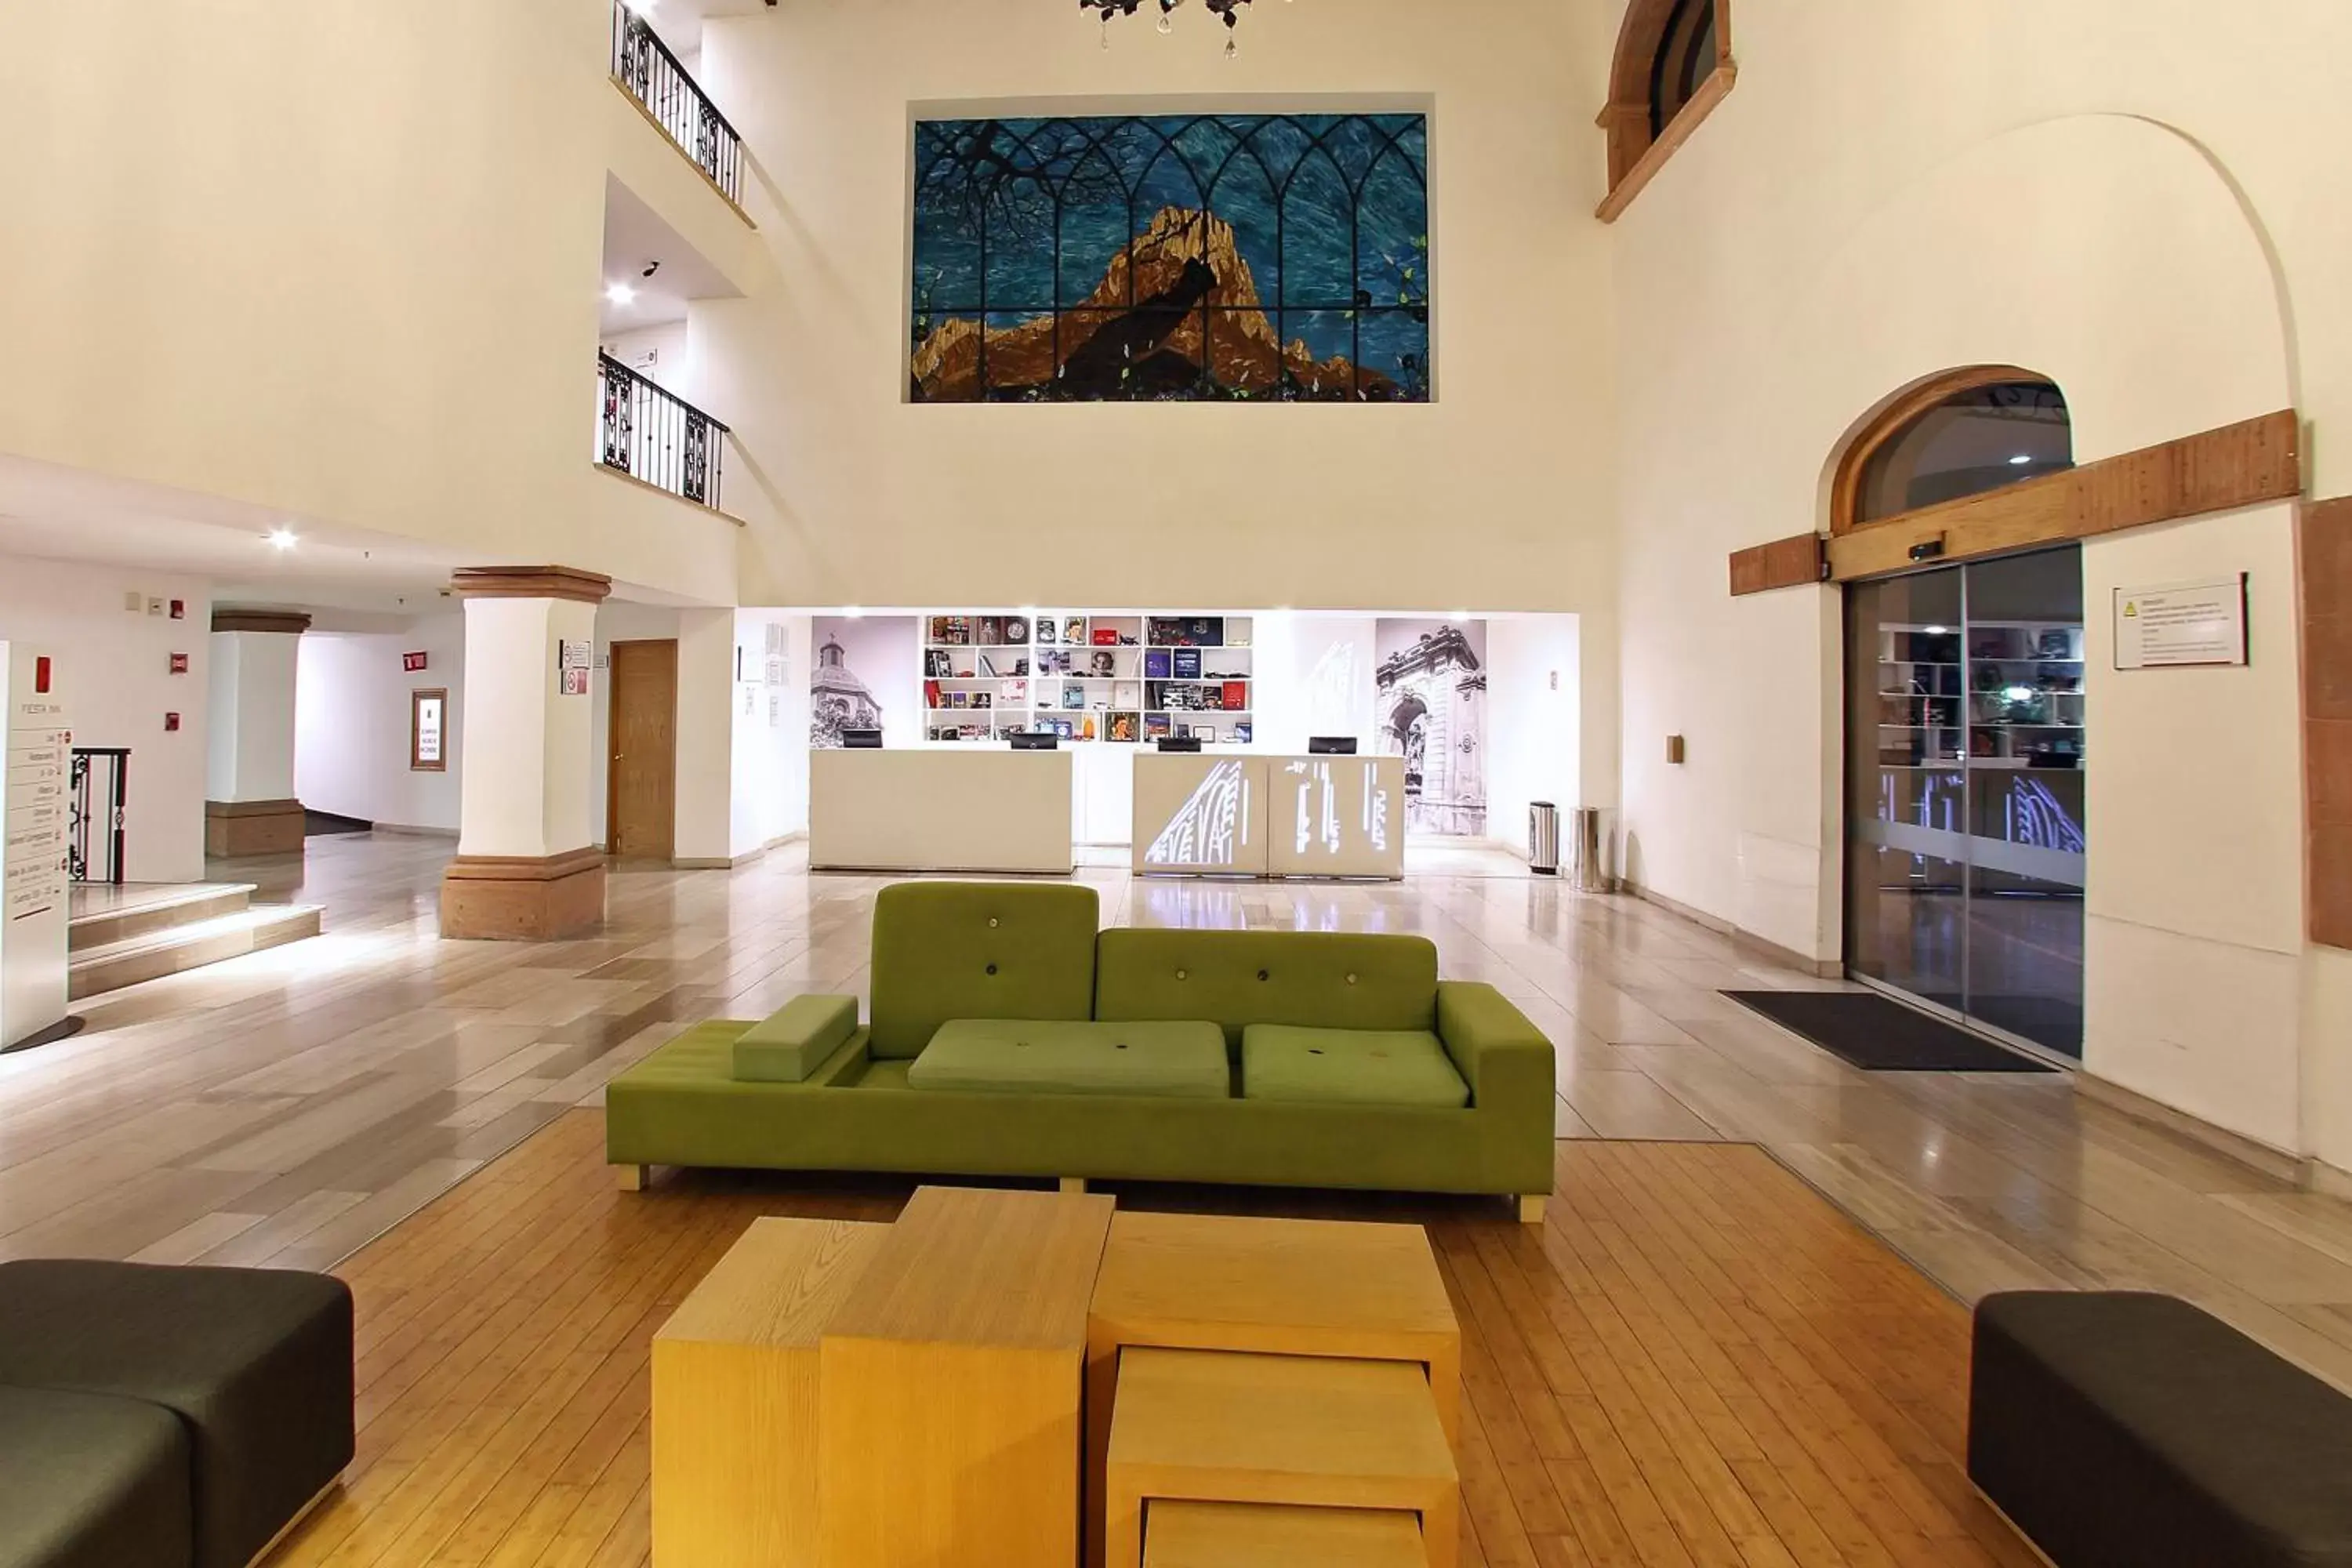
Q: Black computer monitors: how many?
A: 4